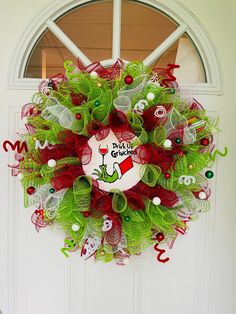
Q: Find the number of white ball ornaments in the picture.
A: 7